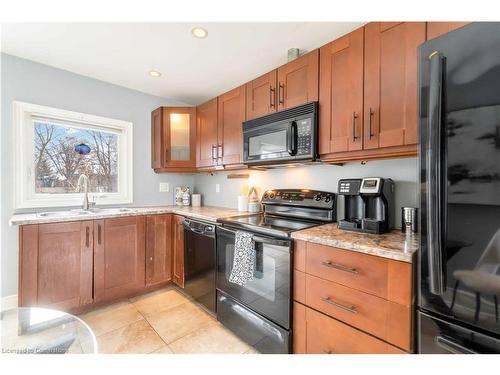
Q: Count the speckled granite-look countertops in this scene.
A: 2